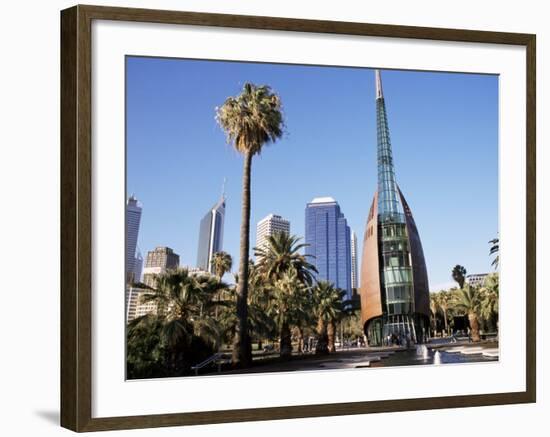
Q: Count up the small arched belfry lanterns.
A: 0